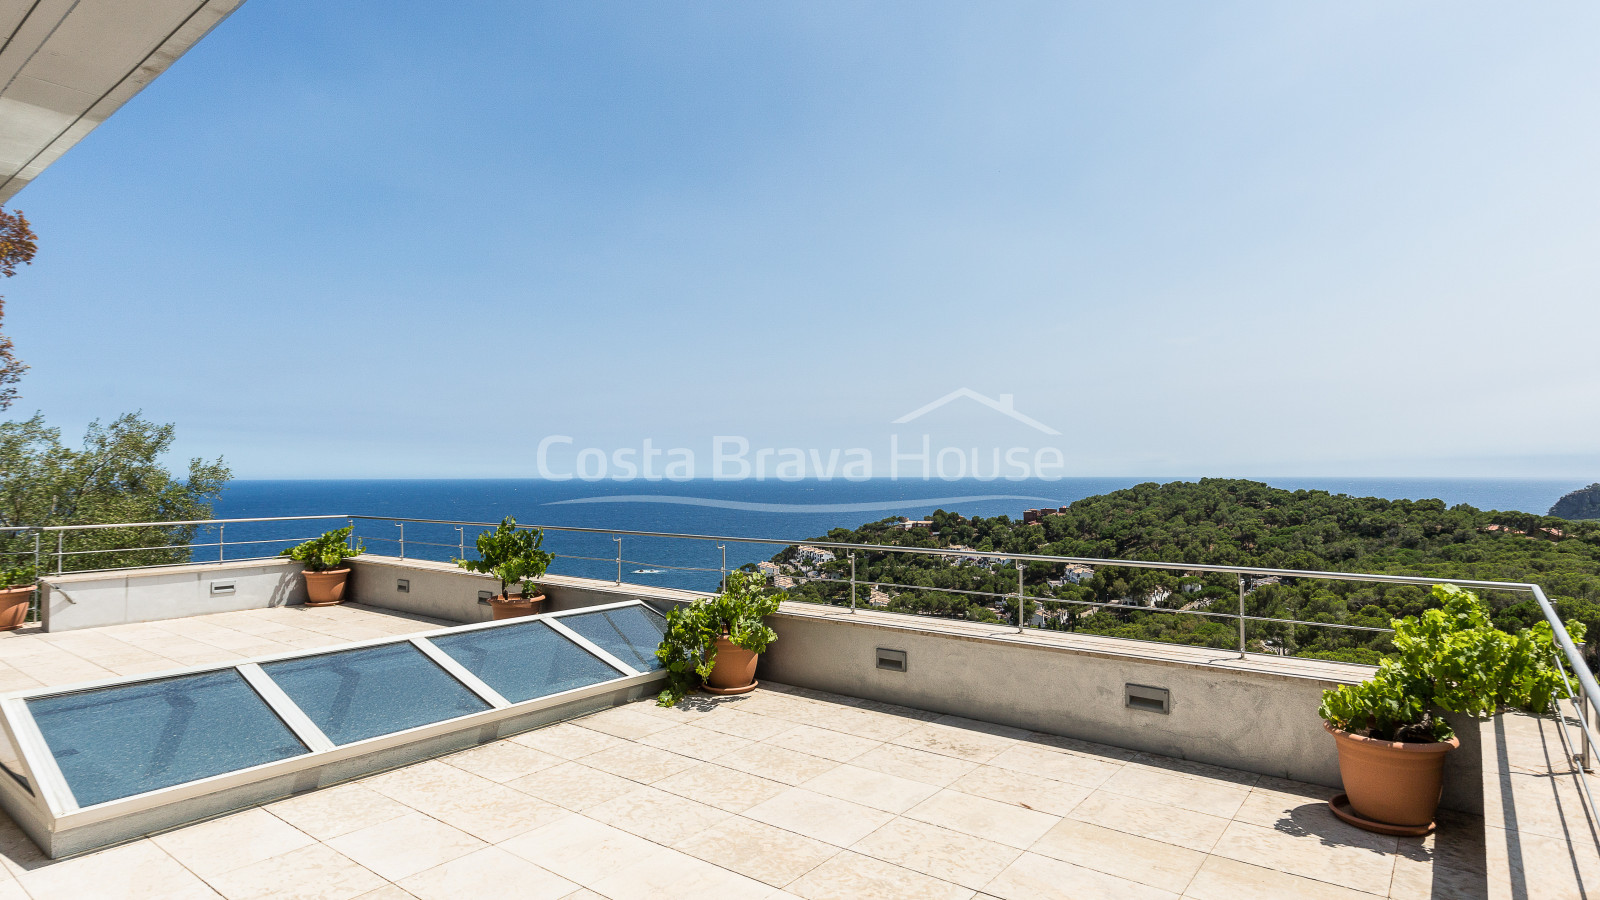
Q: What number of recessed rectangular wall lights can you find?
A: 5